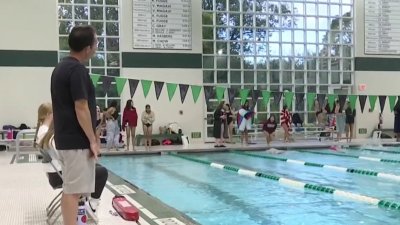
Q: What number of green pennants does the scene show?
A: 14